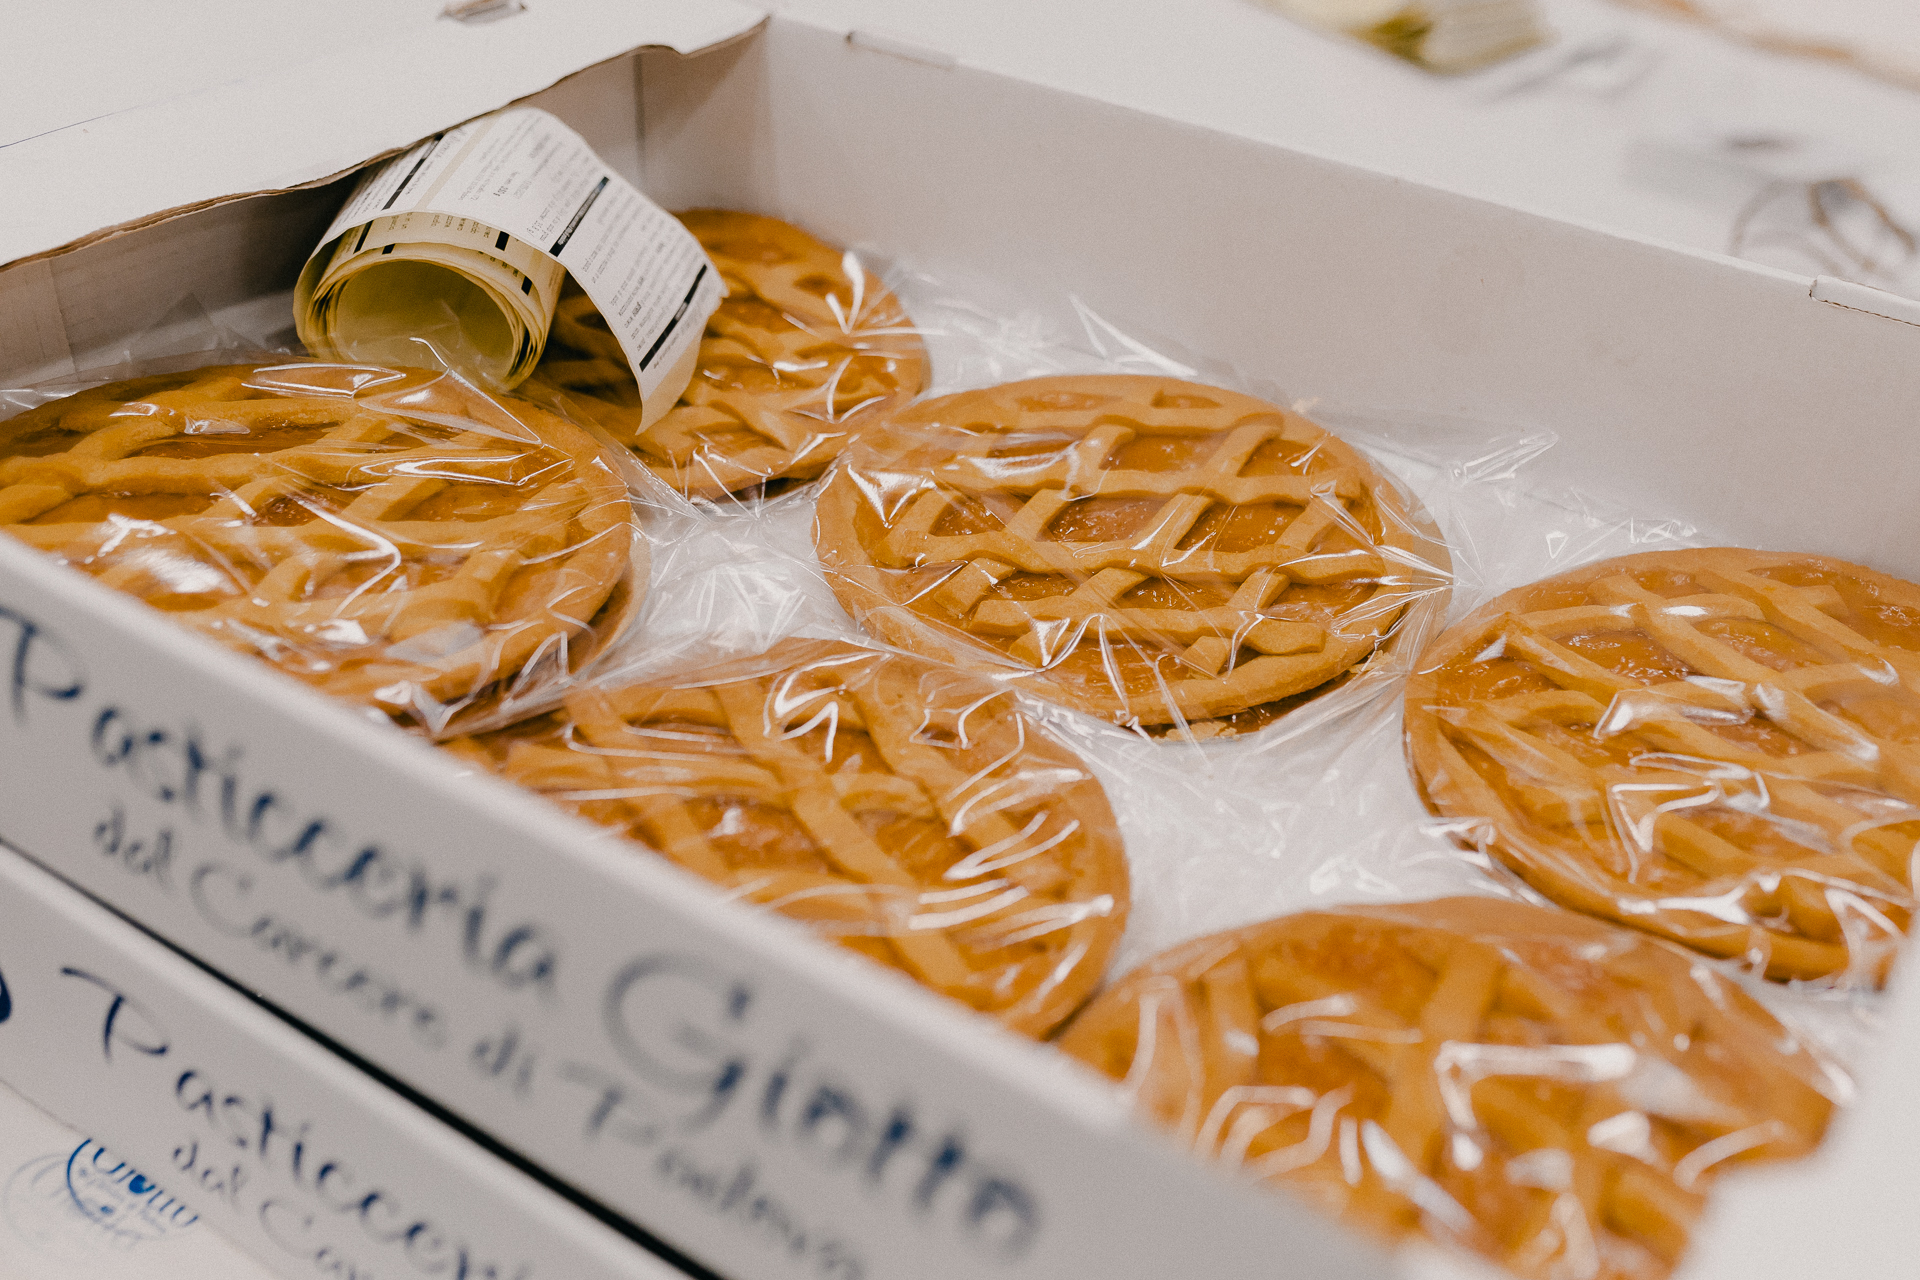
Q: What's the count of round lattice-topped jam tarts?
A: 6